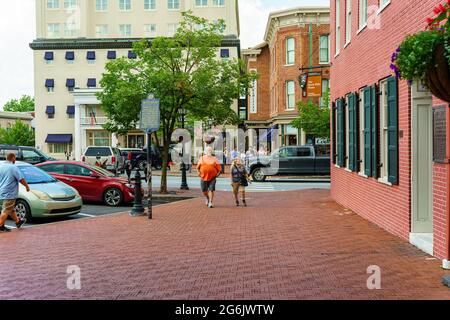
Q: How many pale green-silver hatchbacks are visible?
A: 1